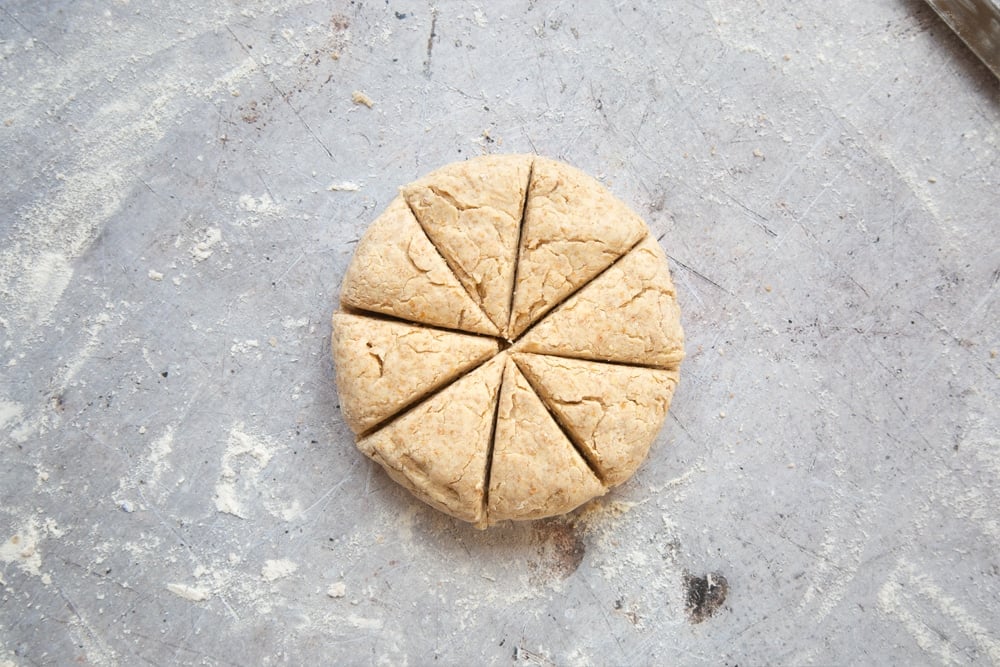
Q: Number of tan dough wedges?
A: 8